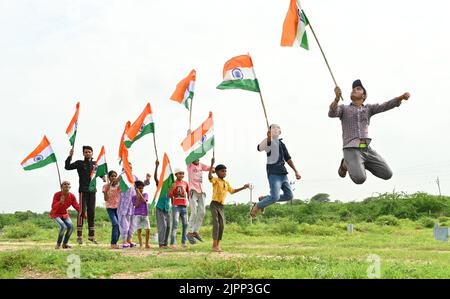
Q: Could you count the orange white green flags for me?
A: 11